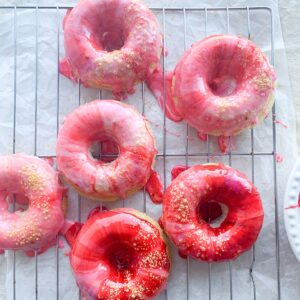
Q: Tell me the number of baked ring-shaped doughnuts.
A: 6